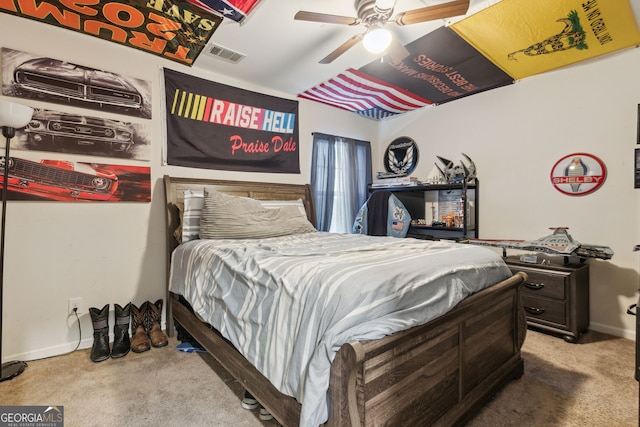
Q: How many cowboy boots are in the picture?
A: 4